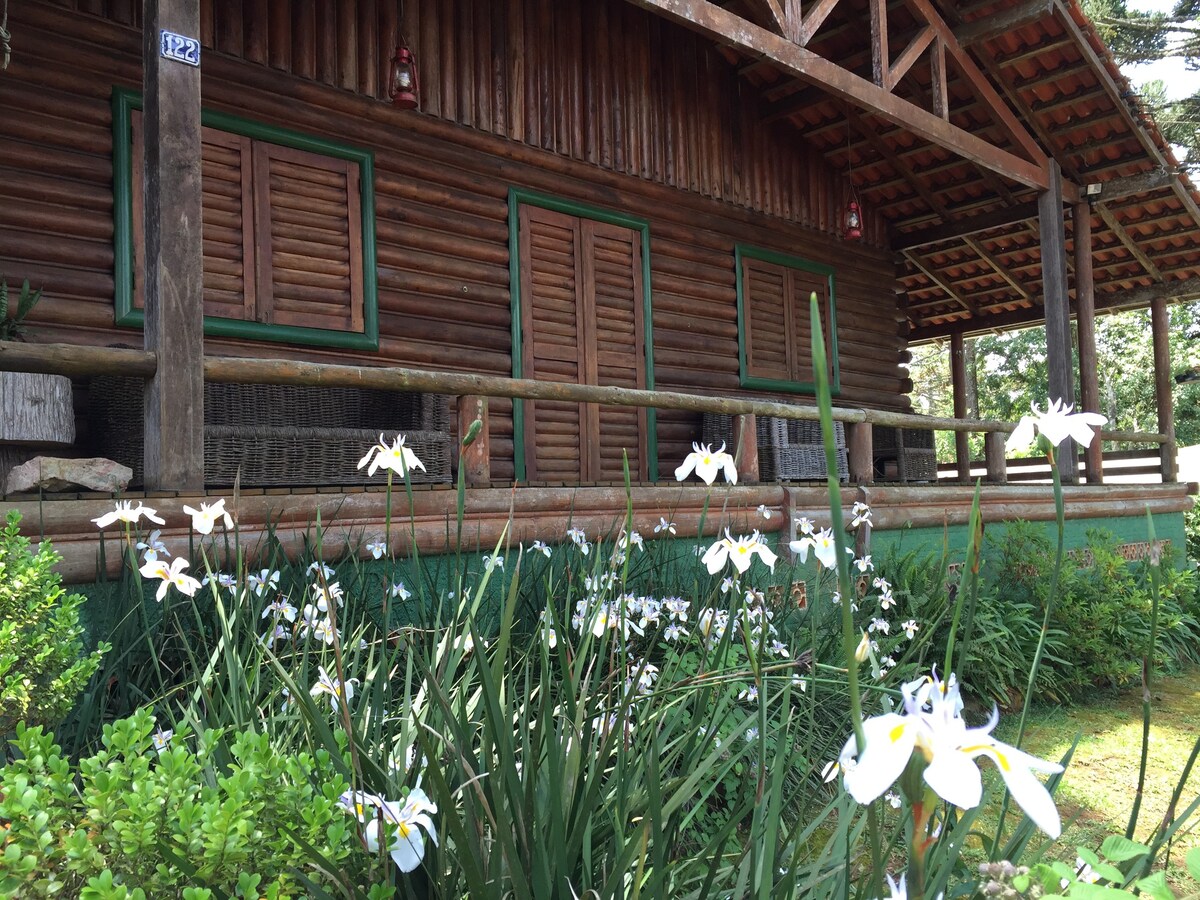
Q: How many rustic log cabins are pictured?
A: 1